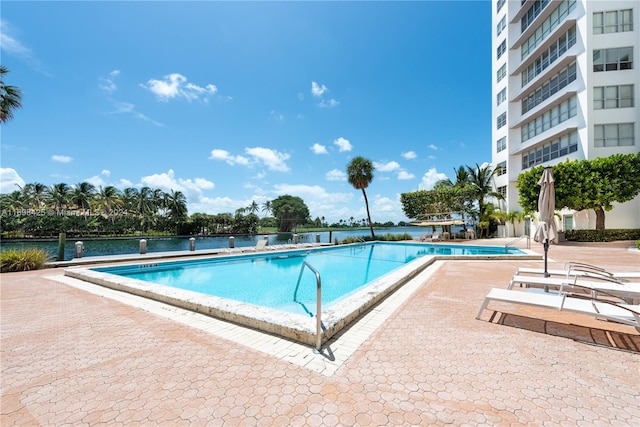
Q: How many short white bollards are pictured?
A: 7